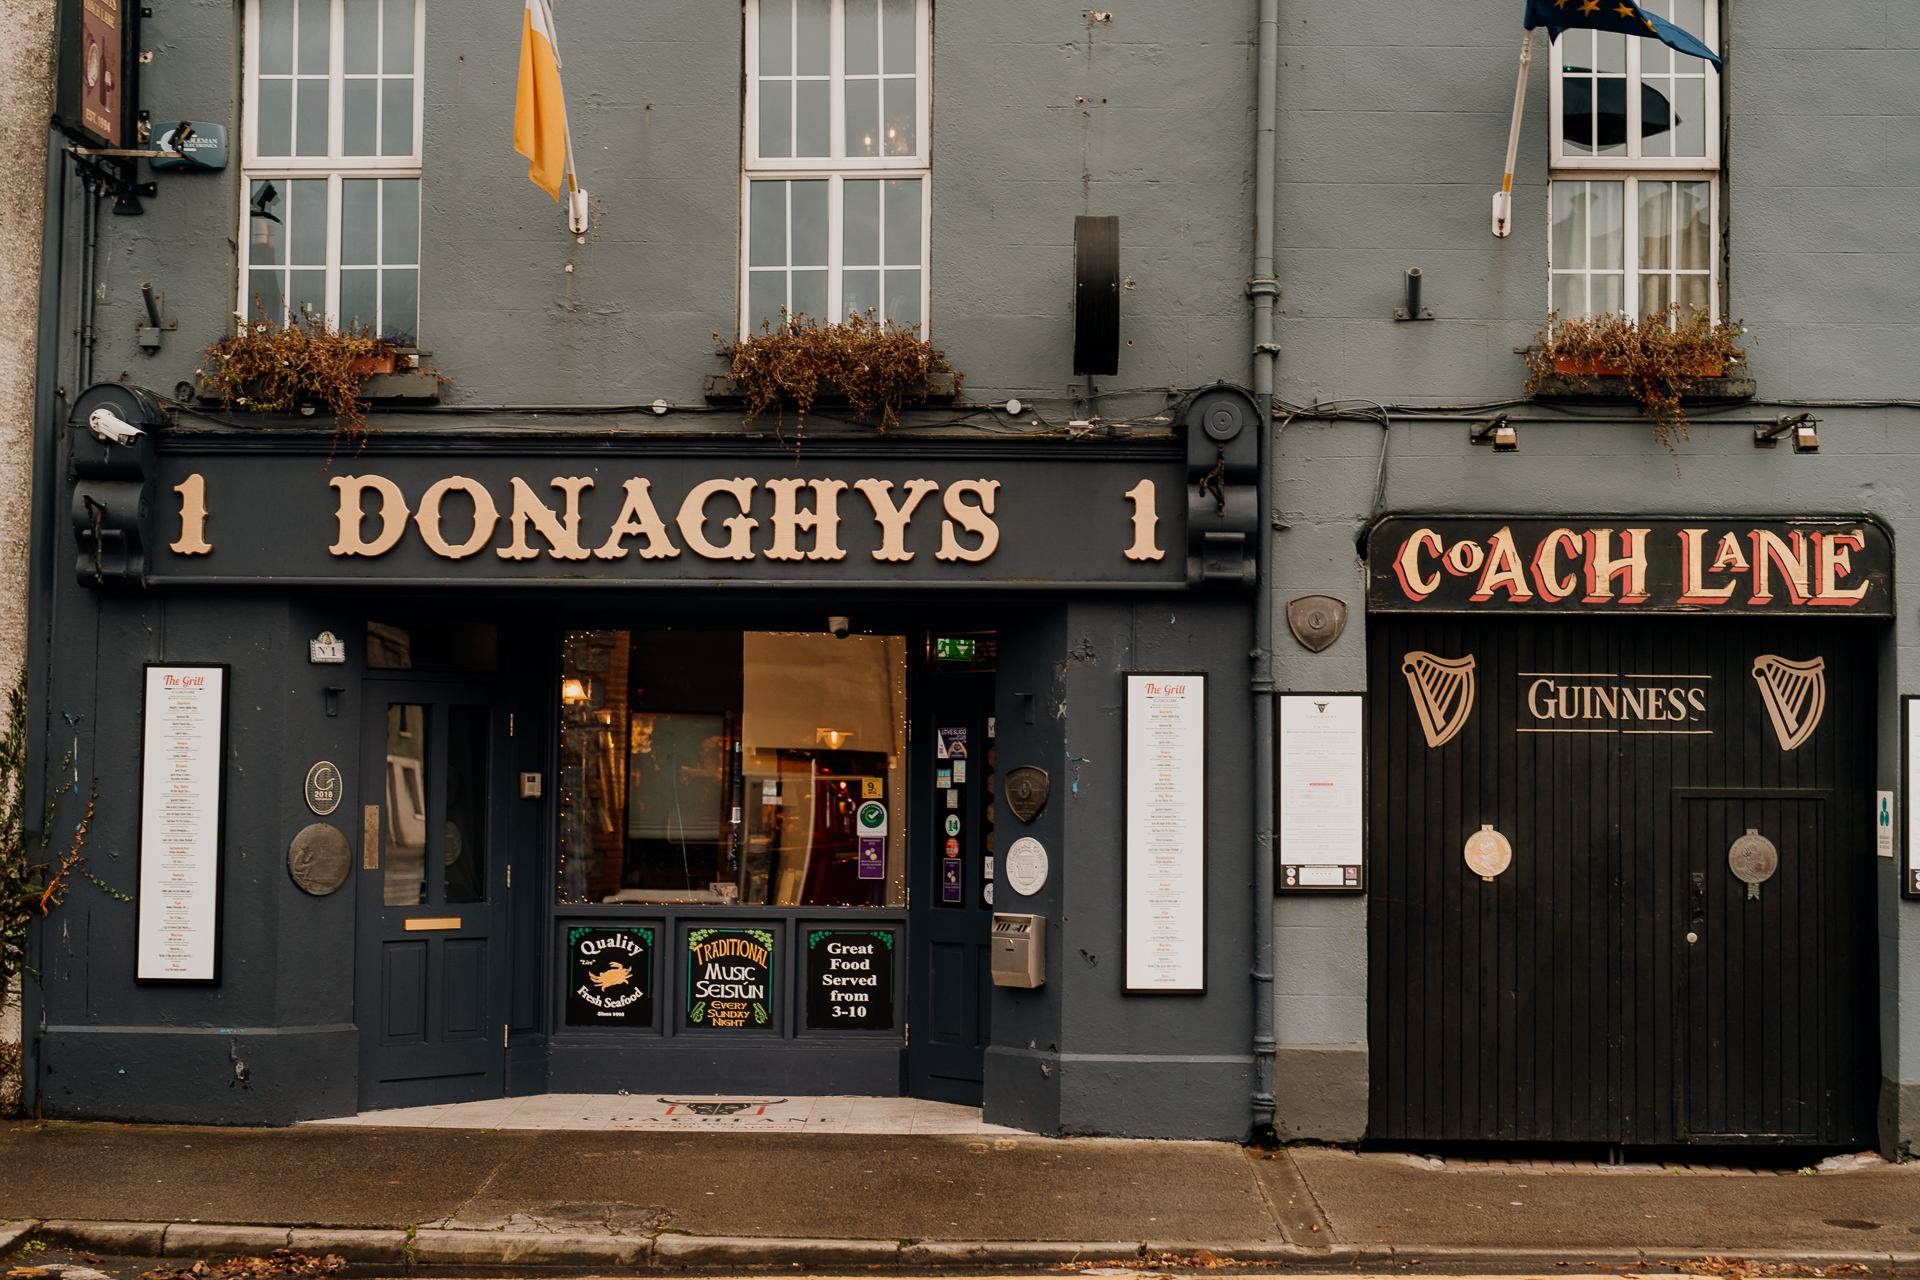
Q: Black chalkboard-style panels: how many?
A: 3